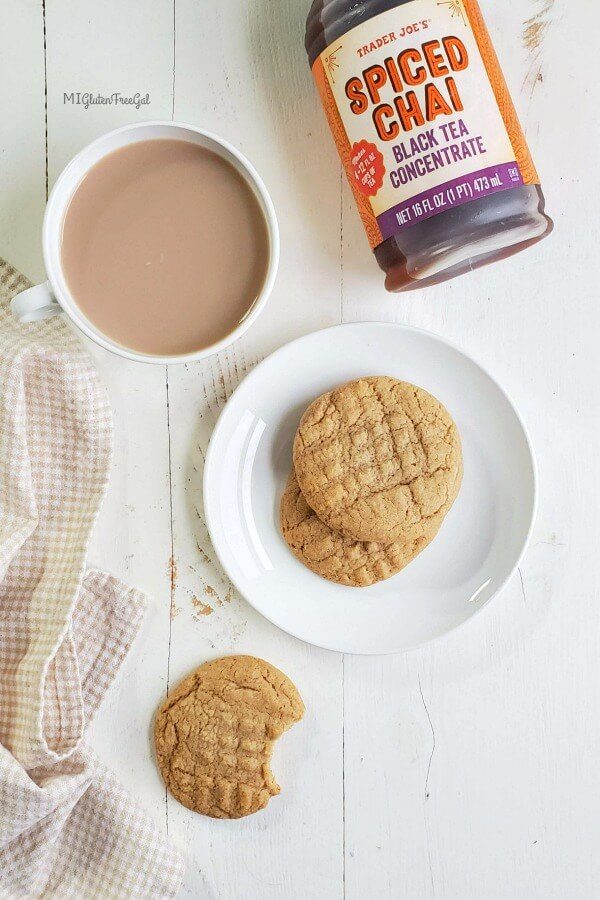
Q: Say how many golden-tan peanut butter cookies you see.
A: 3